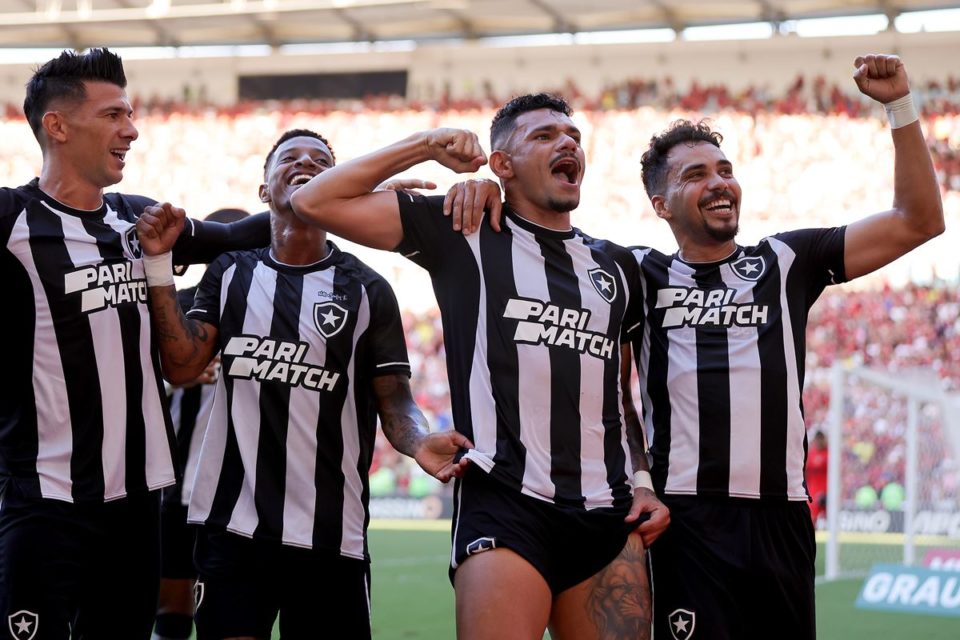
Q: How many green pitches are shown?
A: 1